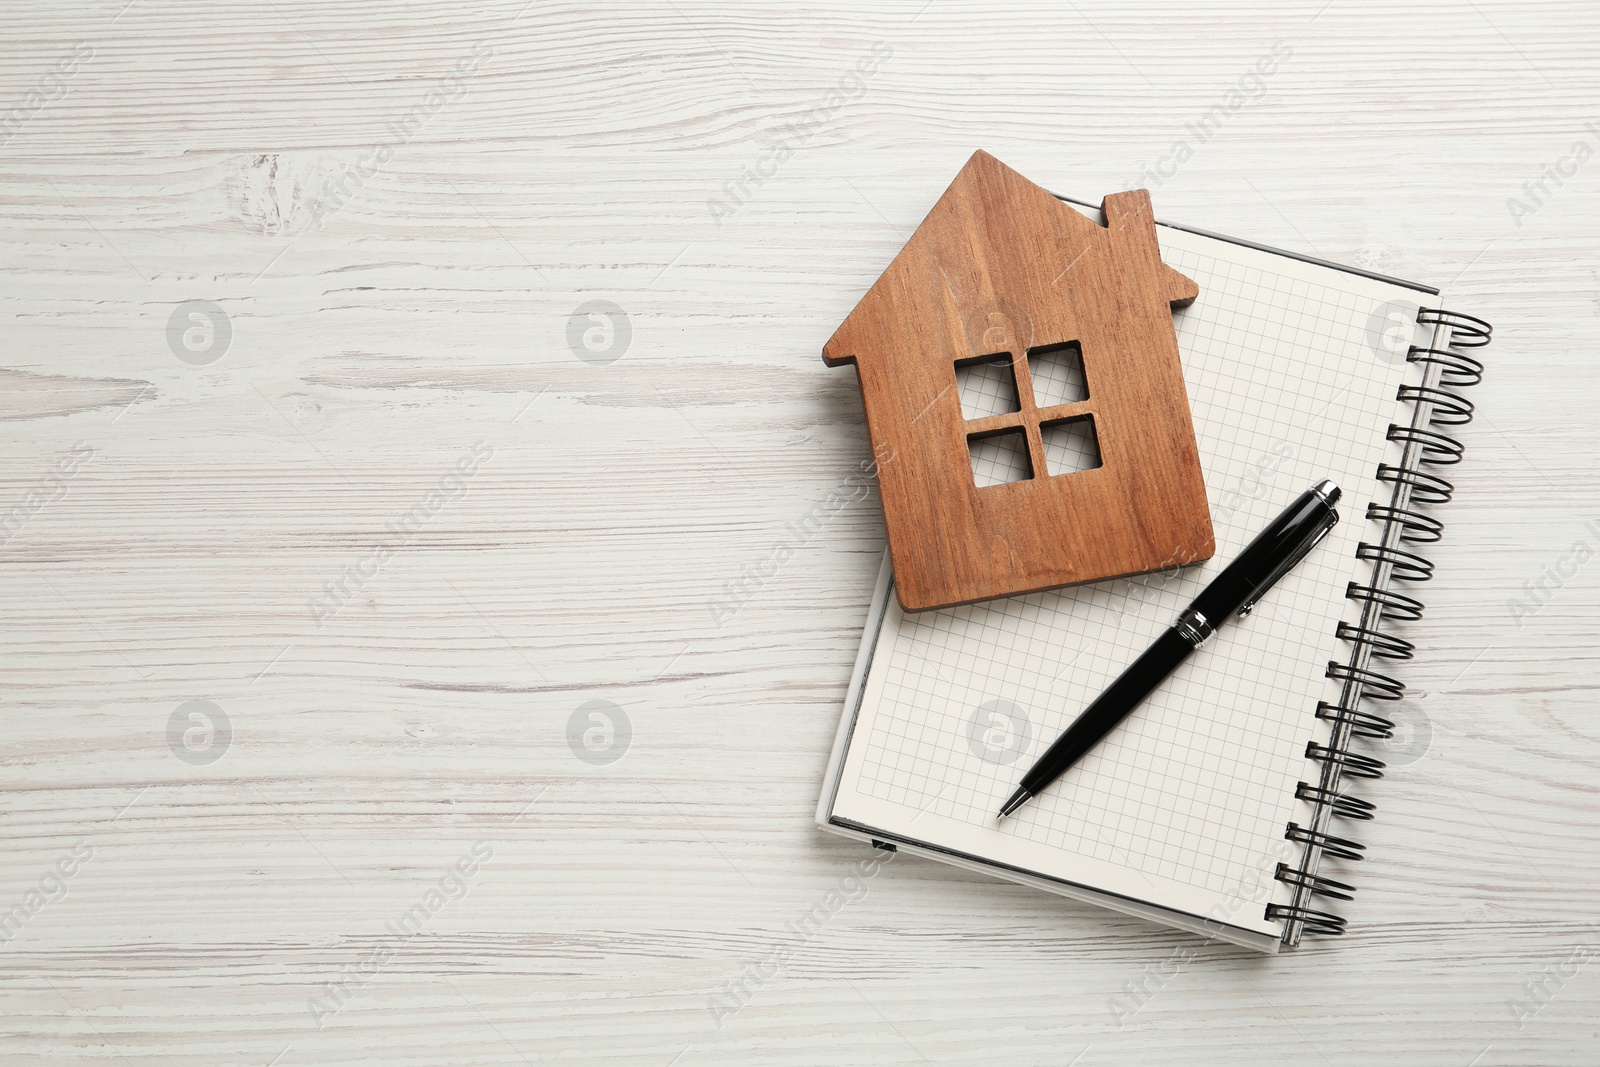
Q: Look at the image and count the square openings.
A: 4